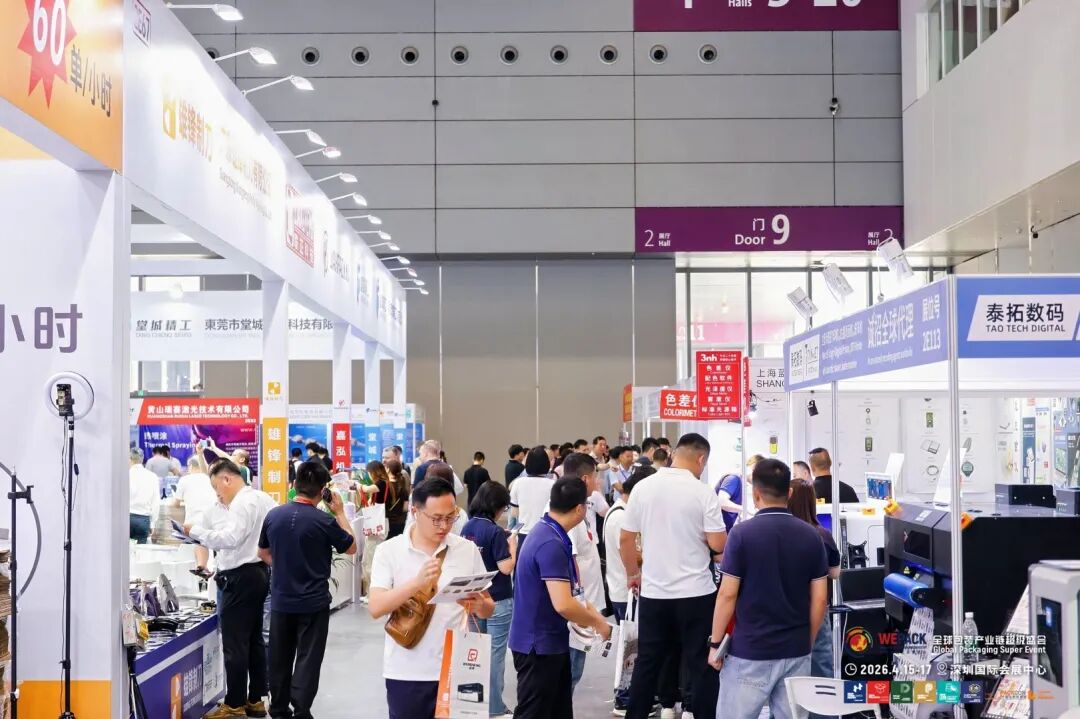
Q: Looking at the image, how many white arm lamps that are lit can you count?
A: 14